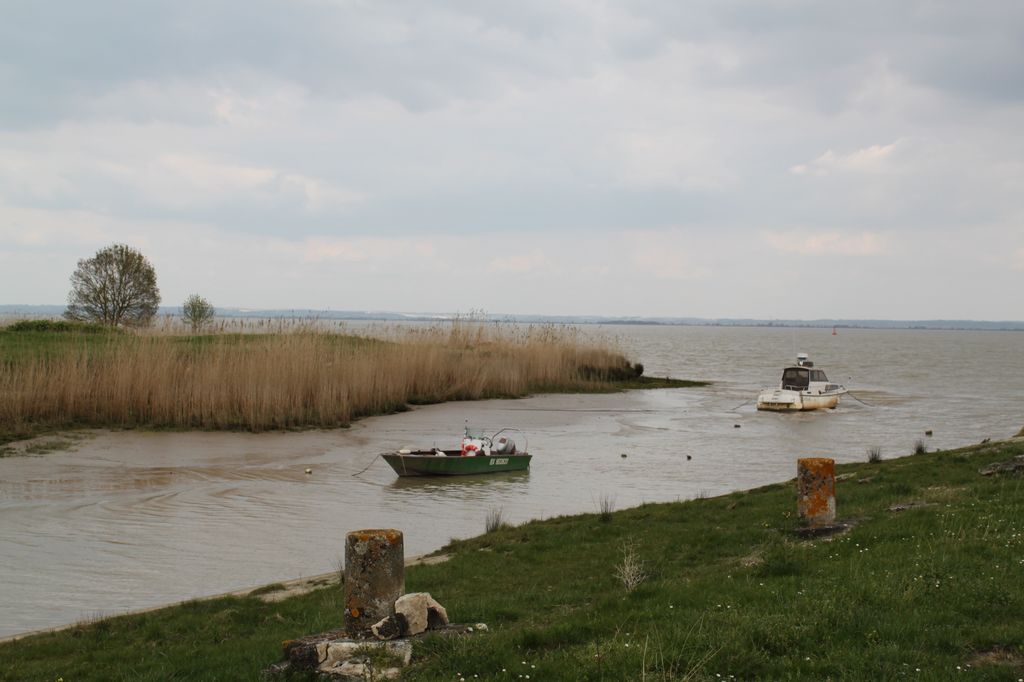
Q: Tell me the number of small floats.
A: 5